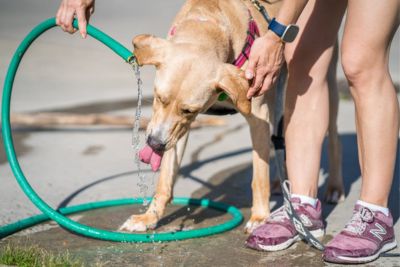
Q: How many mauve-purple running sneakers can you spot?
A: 2